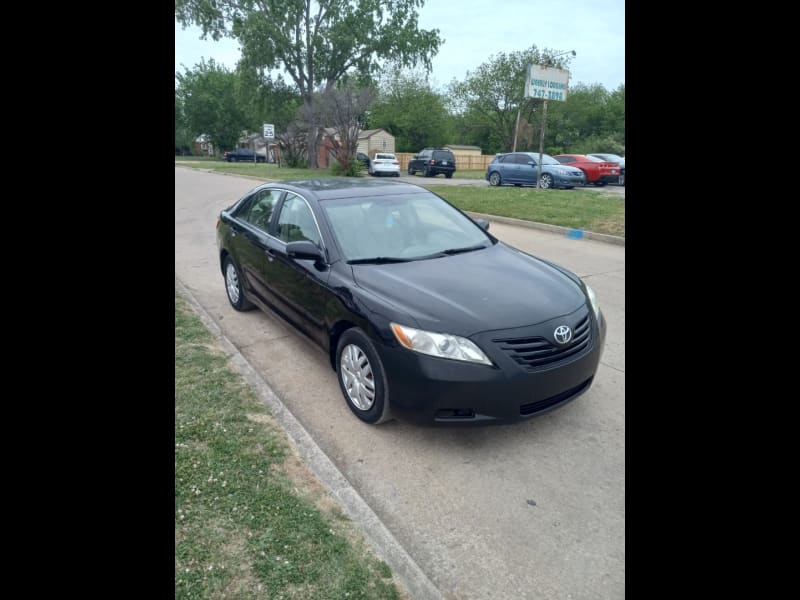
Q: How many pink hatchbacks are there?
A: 0